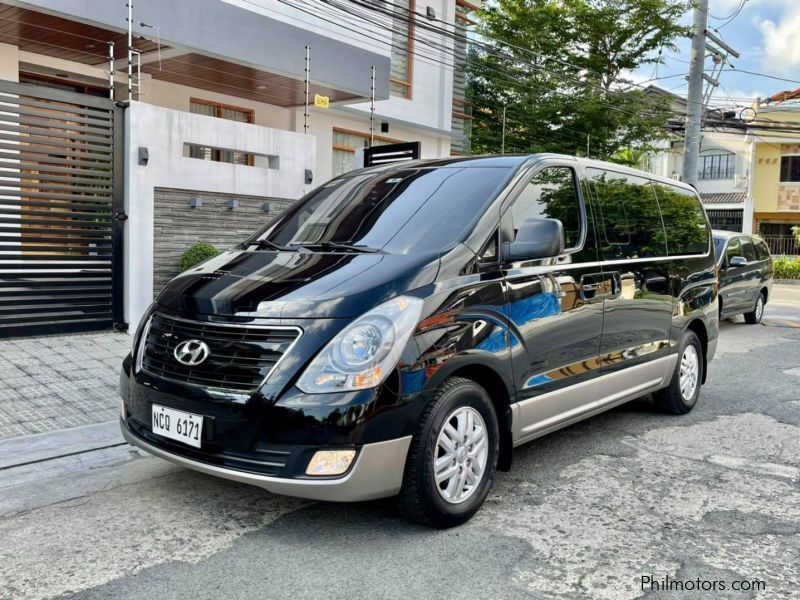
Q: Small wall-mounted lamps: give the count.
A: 5